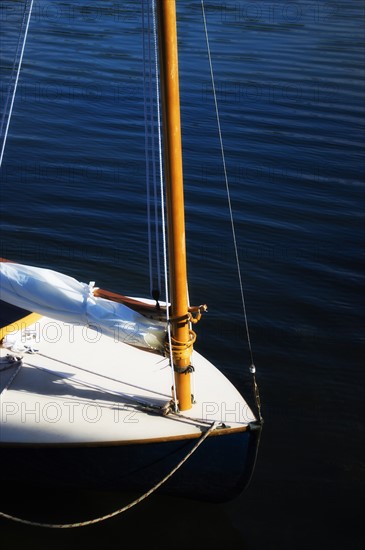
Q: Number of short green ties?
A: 0